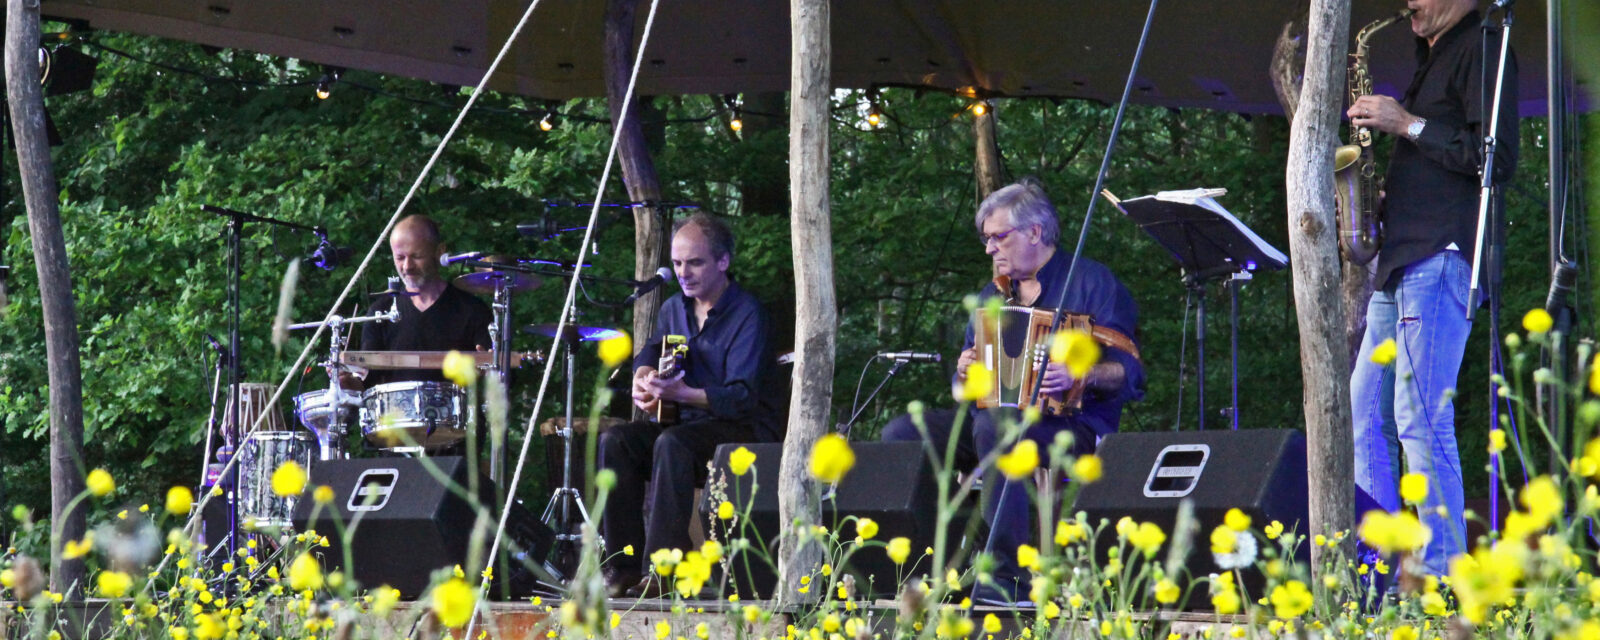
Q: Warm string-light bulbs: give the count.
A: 5